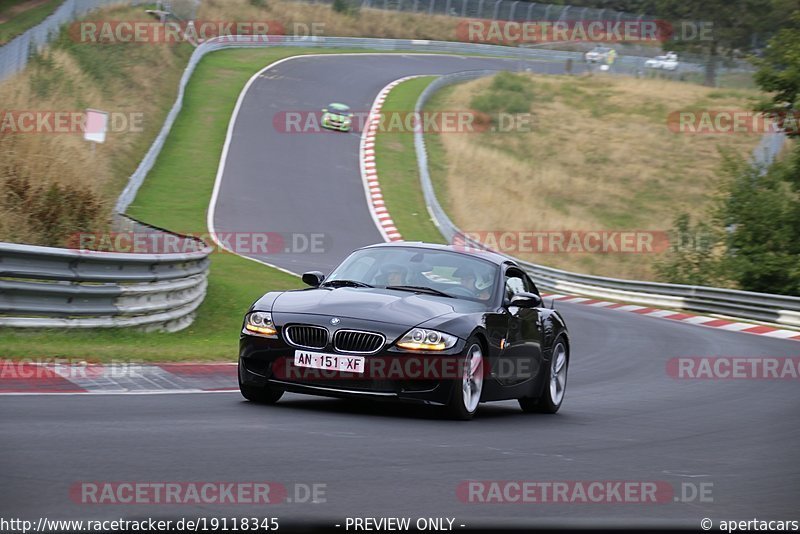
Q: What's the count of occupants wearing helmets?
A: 2